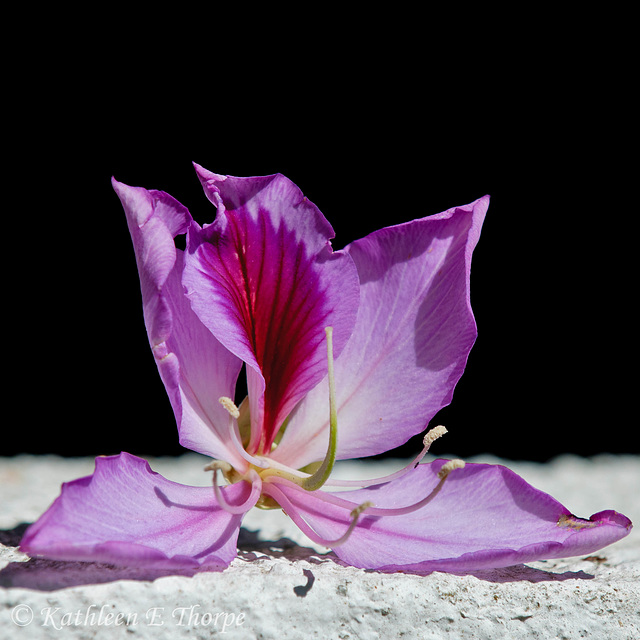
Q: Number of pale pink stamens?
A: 5